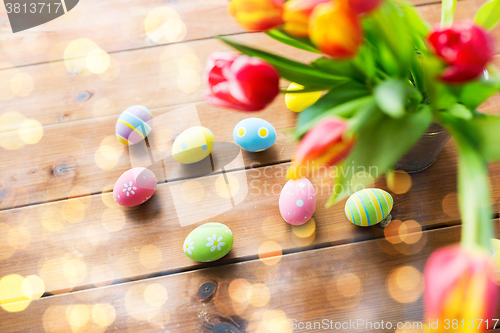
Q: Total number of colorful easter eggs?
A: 8